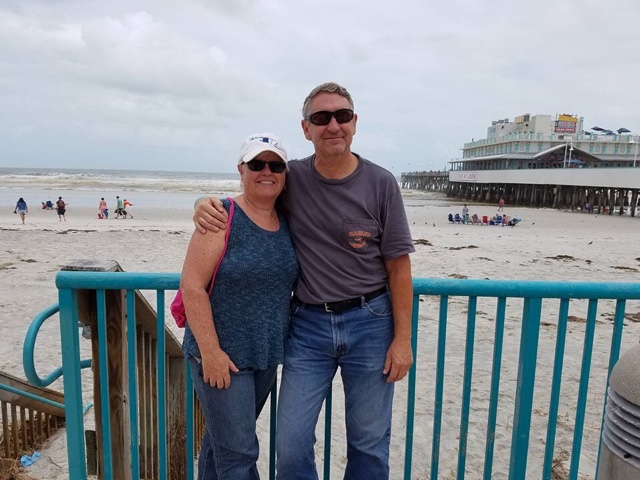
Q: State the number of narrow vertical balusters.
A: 13